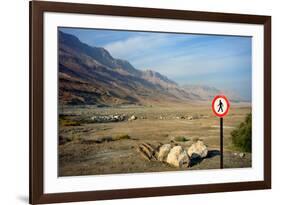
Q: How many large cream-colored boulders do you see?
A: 3